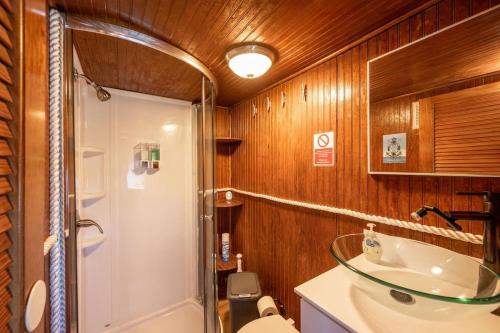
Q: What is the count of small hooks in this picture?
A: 4